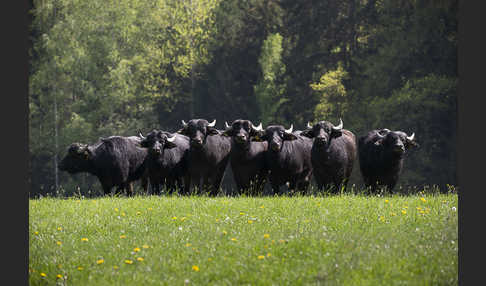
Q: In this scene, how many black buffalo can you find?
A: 7